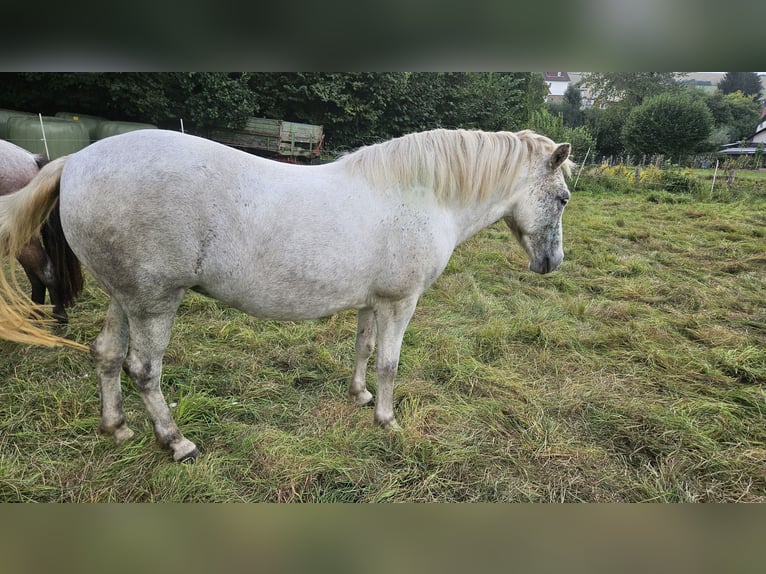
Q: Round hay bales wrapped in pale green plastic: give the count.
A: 4